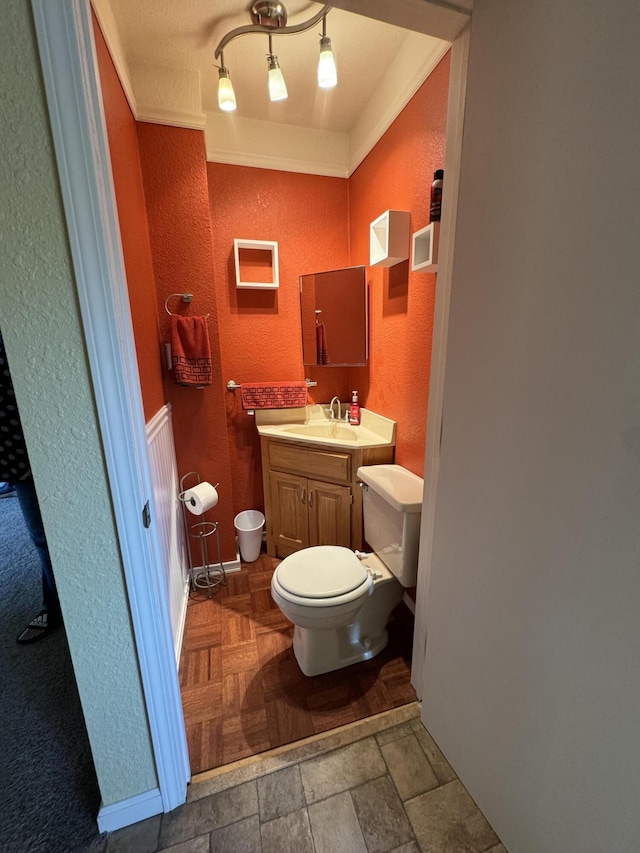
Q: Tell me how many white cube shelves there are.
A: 3